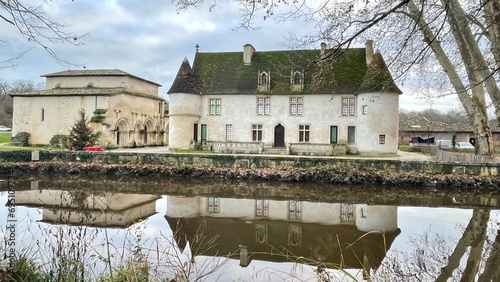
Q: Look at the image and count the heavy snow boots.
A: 0